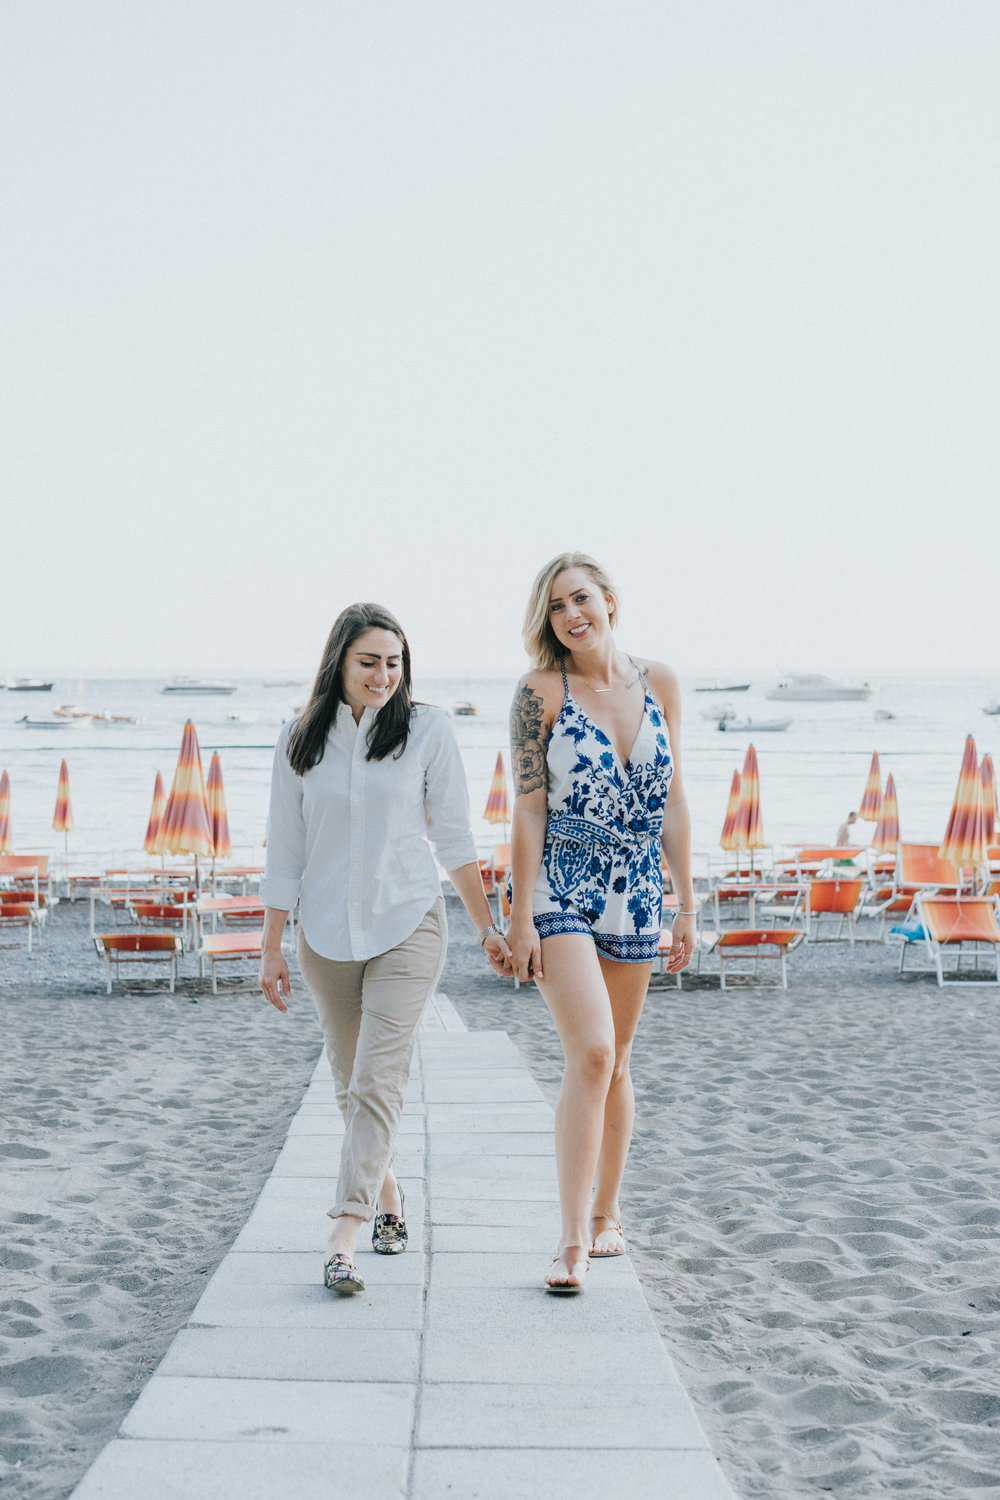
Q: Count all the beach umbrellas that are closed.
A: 12